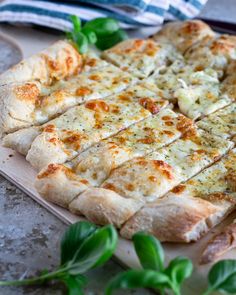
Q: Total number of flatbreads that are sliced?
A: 1